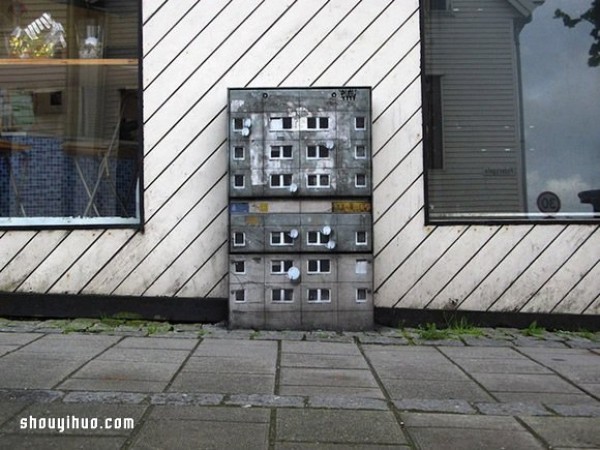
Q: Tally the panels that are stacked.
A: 3